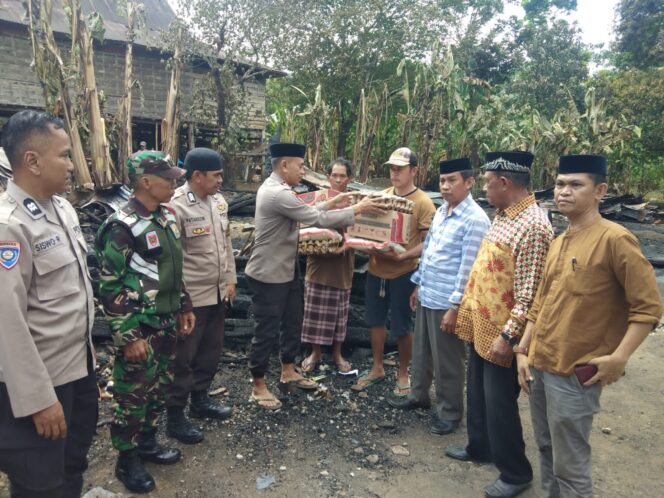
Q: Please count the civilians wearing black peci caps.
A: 3